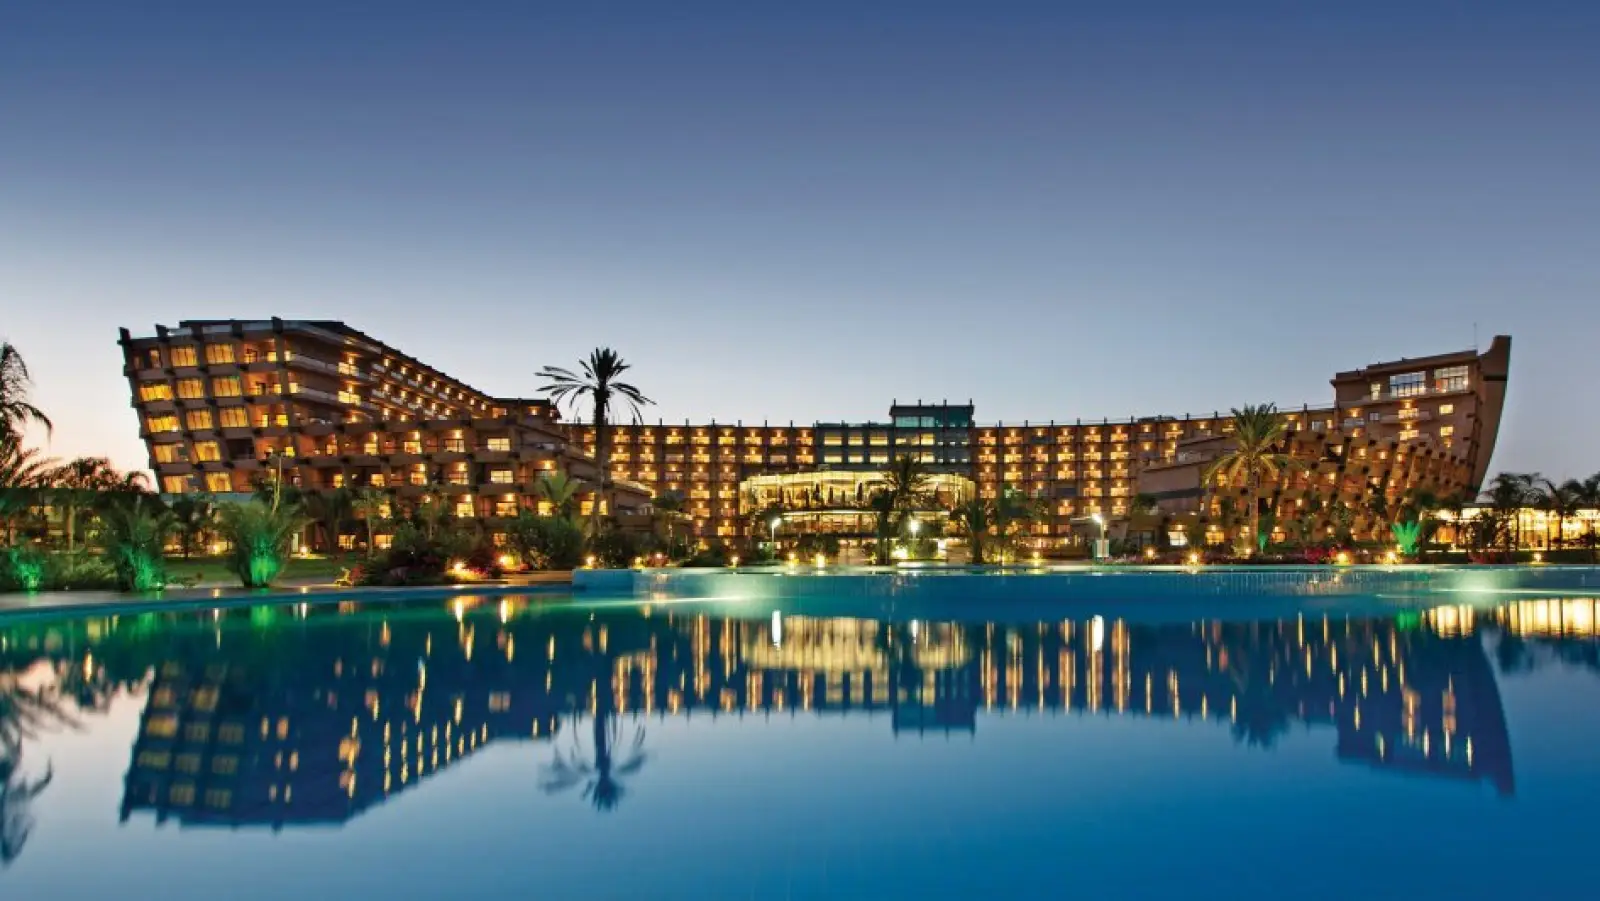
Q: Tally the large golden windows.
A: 12